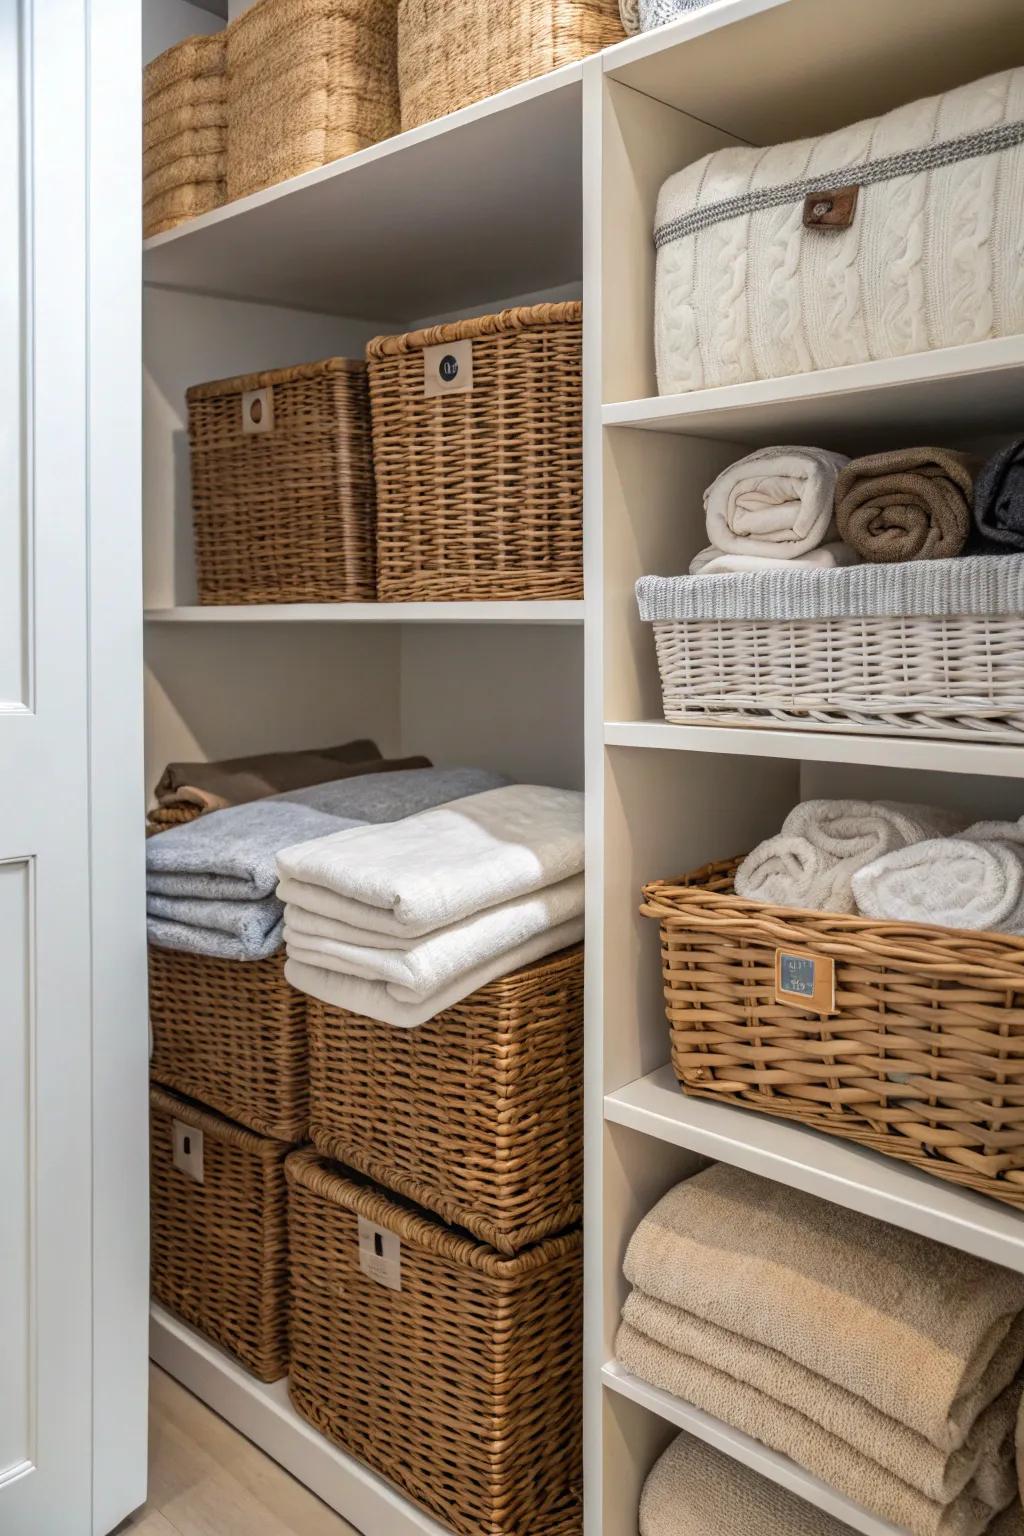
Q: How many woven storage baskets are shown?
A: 11